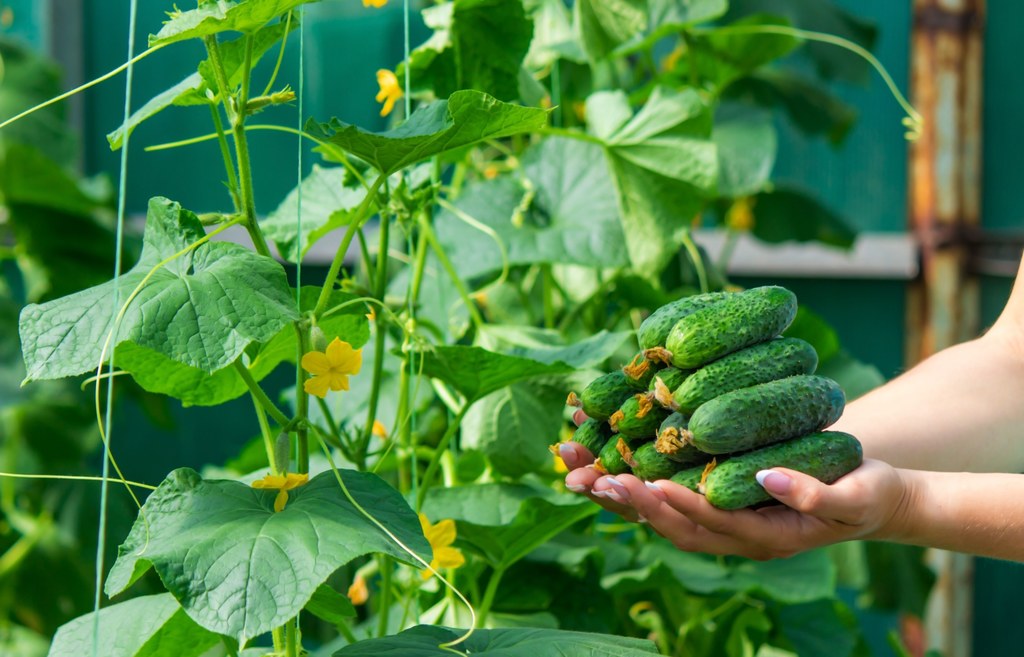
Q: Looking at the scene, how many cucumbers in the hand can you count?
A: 14